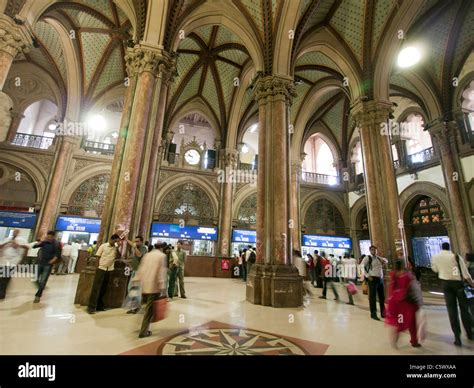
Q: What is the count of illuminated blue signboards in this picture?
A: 5